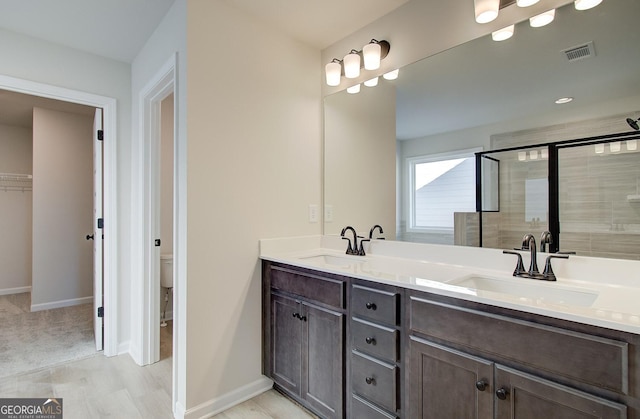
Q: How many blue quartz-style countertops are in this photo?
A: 0